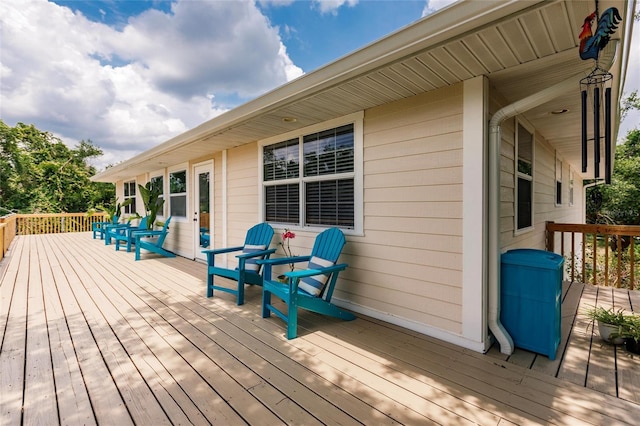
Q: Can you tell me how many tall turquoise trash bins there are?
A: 1